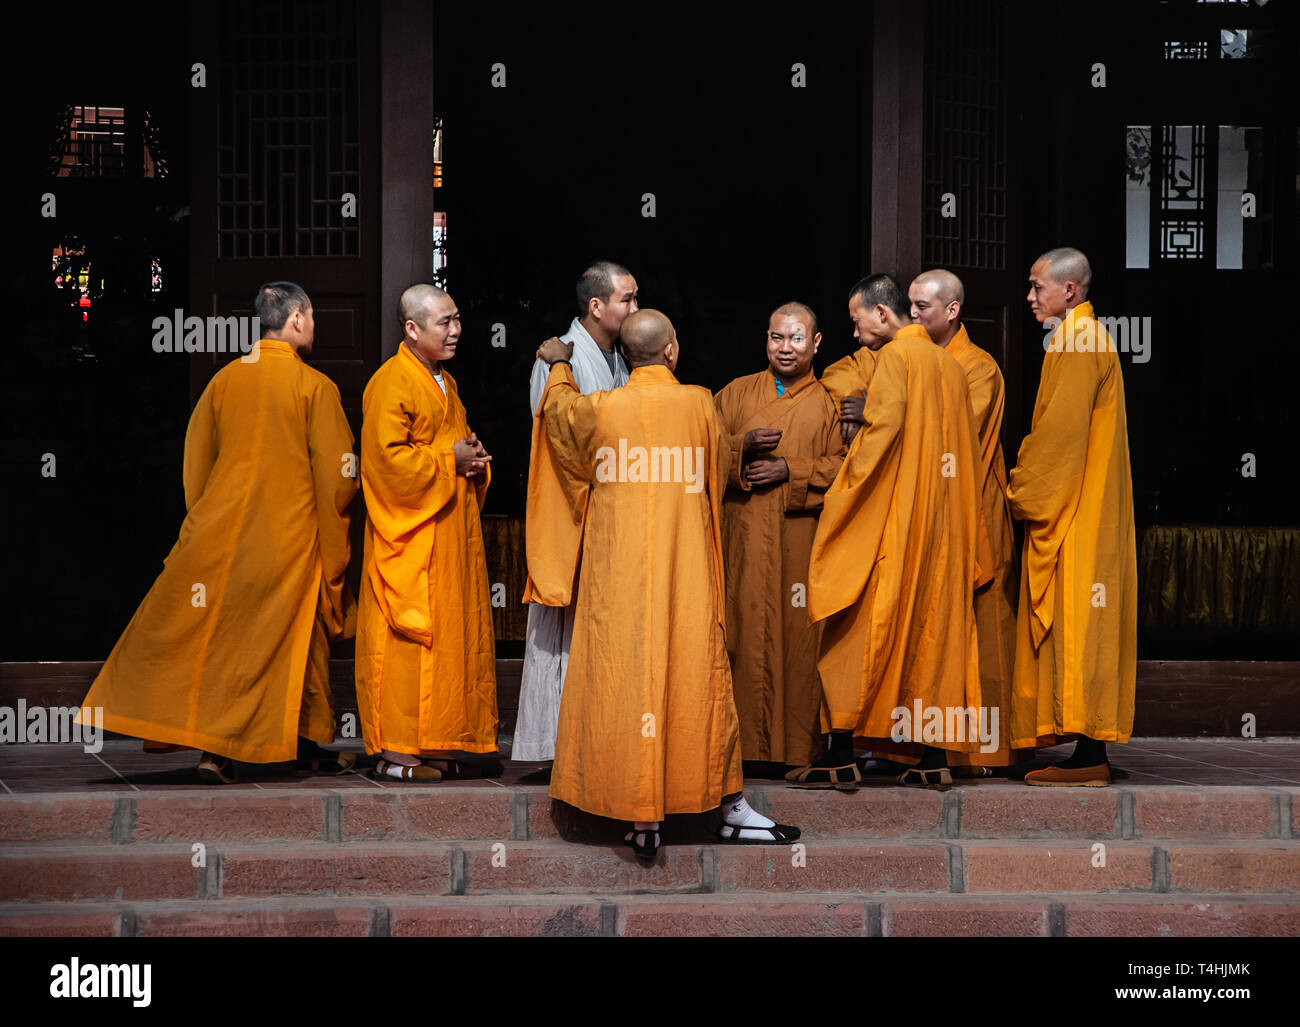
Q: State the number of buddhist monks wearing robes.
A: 8